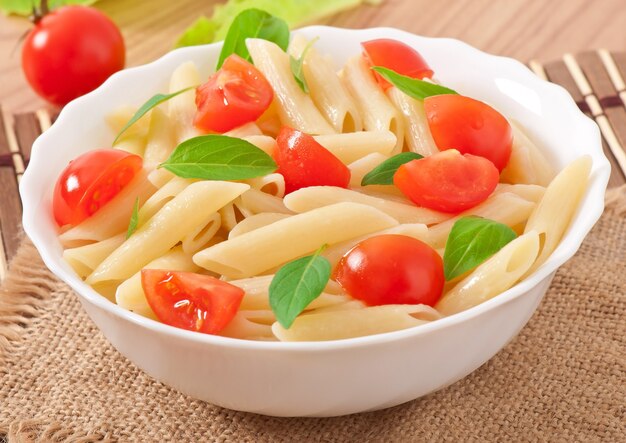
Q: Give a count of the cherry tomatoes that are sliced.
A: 8